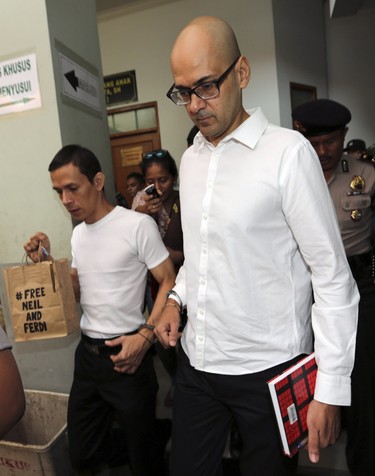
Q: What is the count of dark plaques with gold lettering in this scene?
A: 1